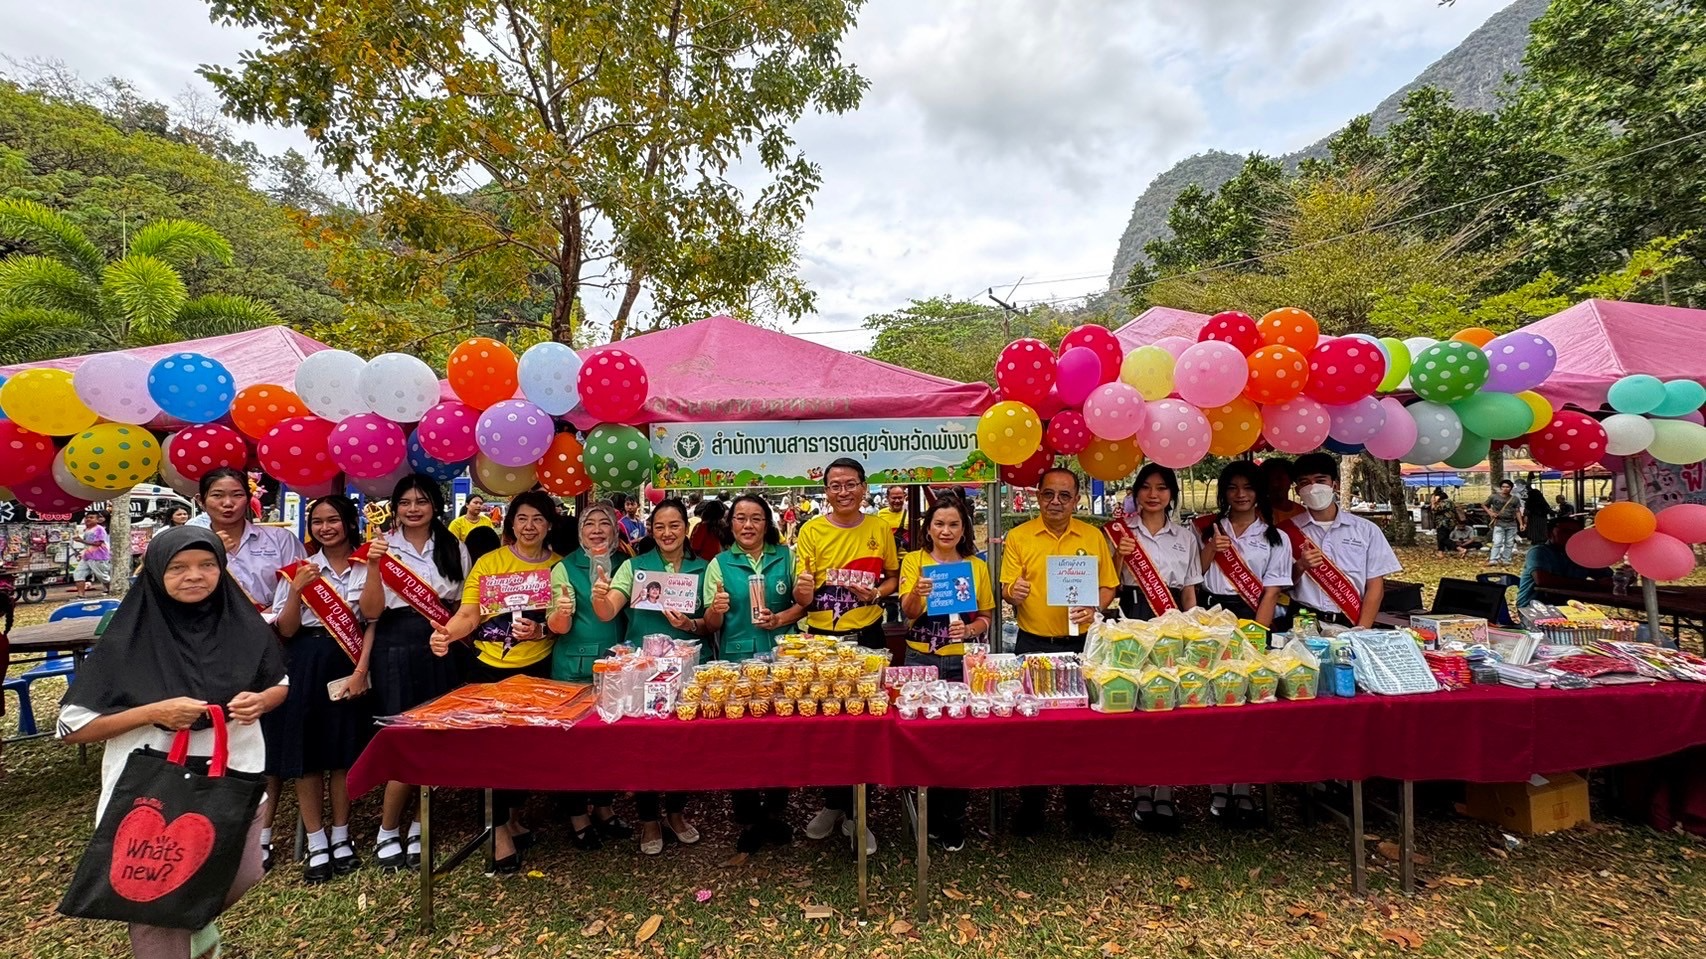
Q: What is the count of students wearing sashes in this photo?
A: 6